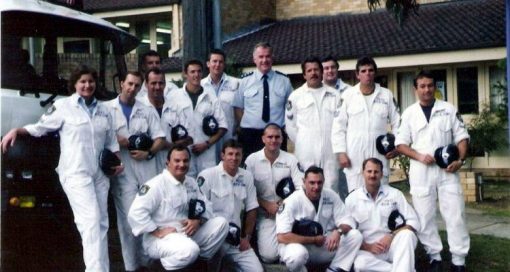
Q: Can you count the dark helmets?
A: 11